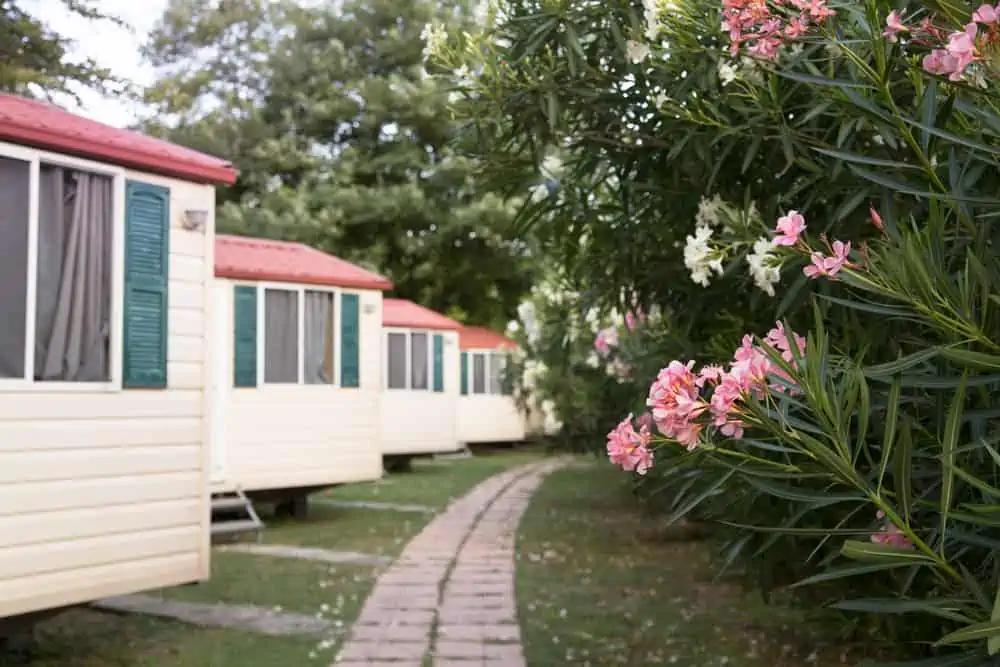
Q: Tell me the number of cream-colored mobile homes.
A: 4